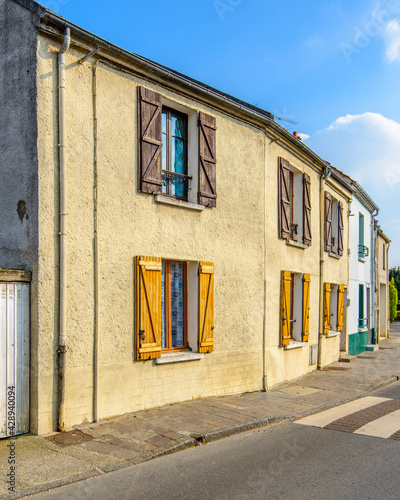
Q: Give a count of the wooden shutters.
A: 12